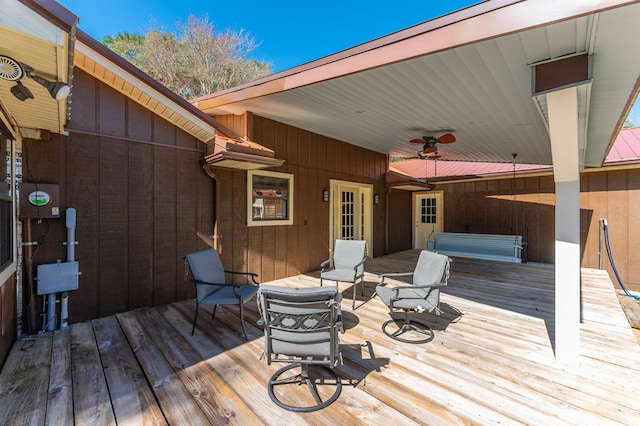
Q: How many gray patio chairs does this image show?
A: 4